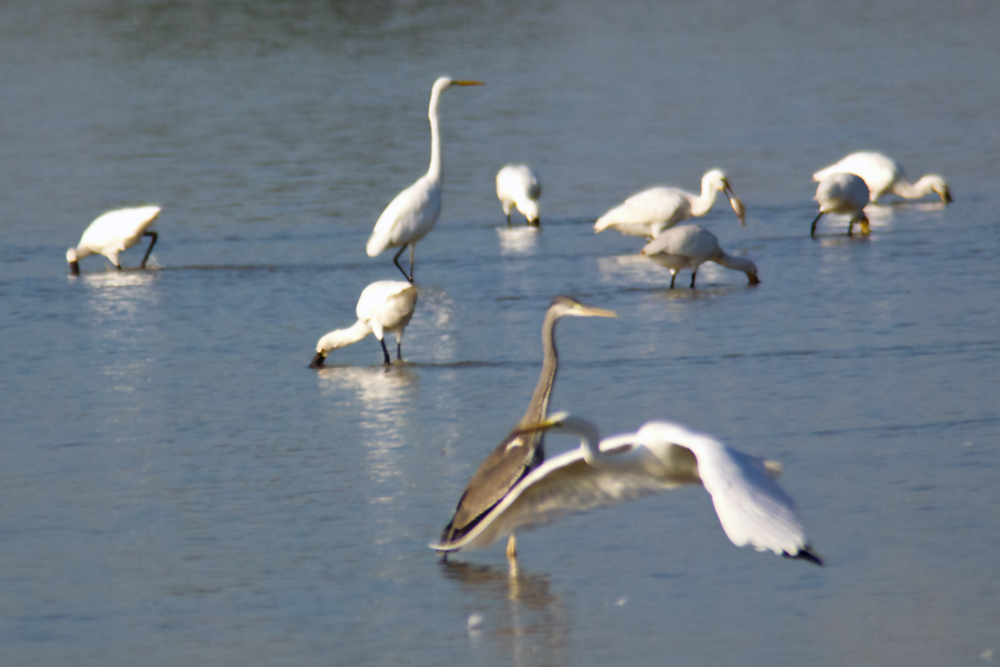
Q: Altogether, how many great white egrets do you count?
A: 2